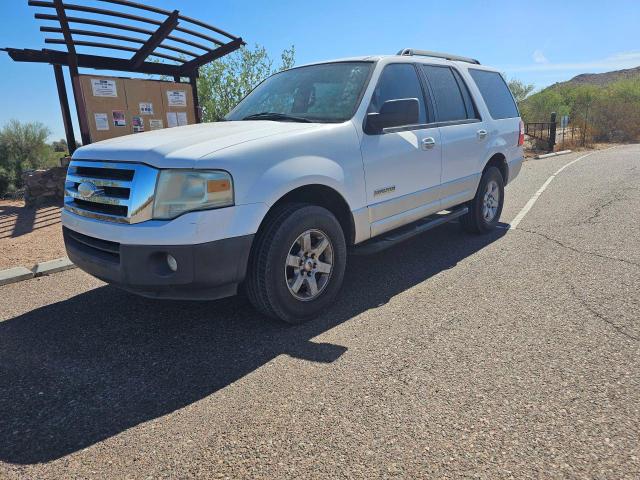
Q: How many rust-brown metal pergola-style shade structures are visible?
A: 1